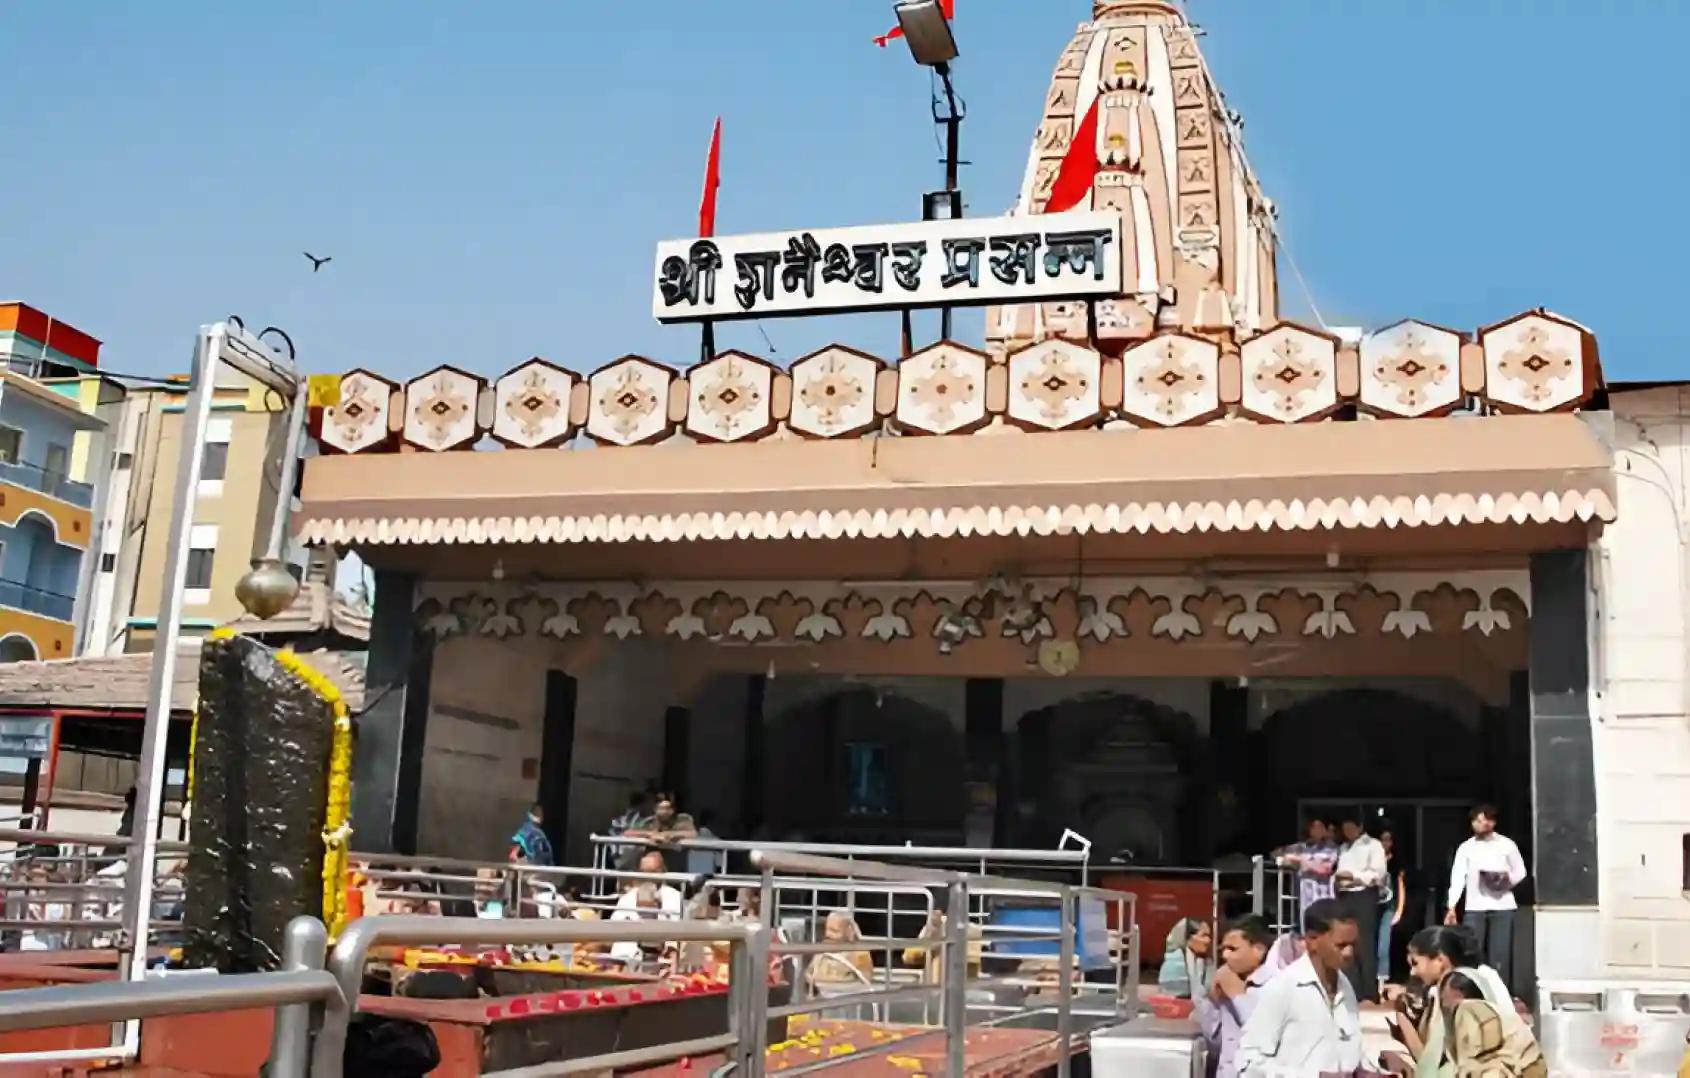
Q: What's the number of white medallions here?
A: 12